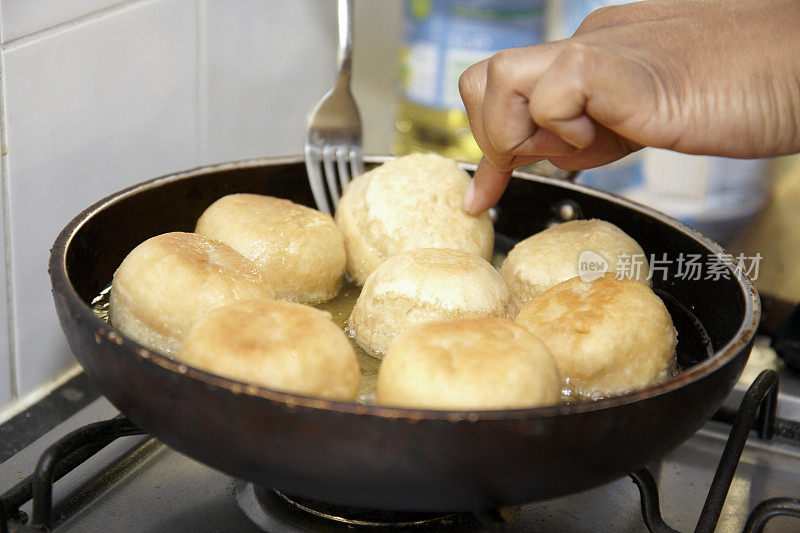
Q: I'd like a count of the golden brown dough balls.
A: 8